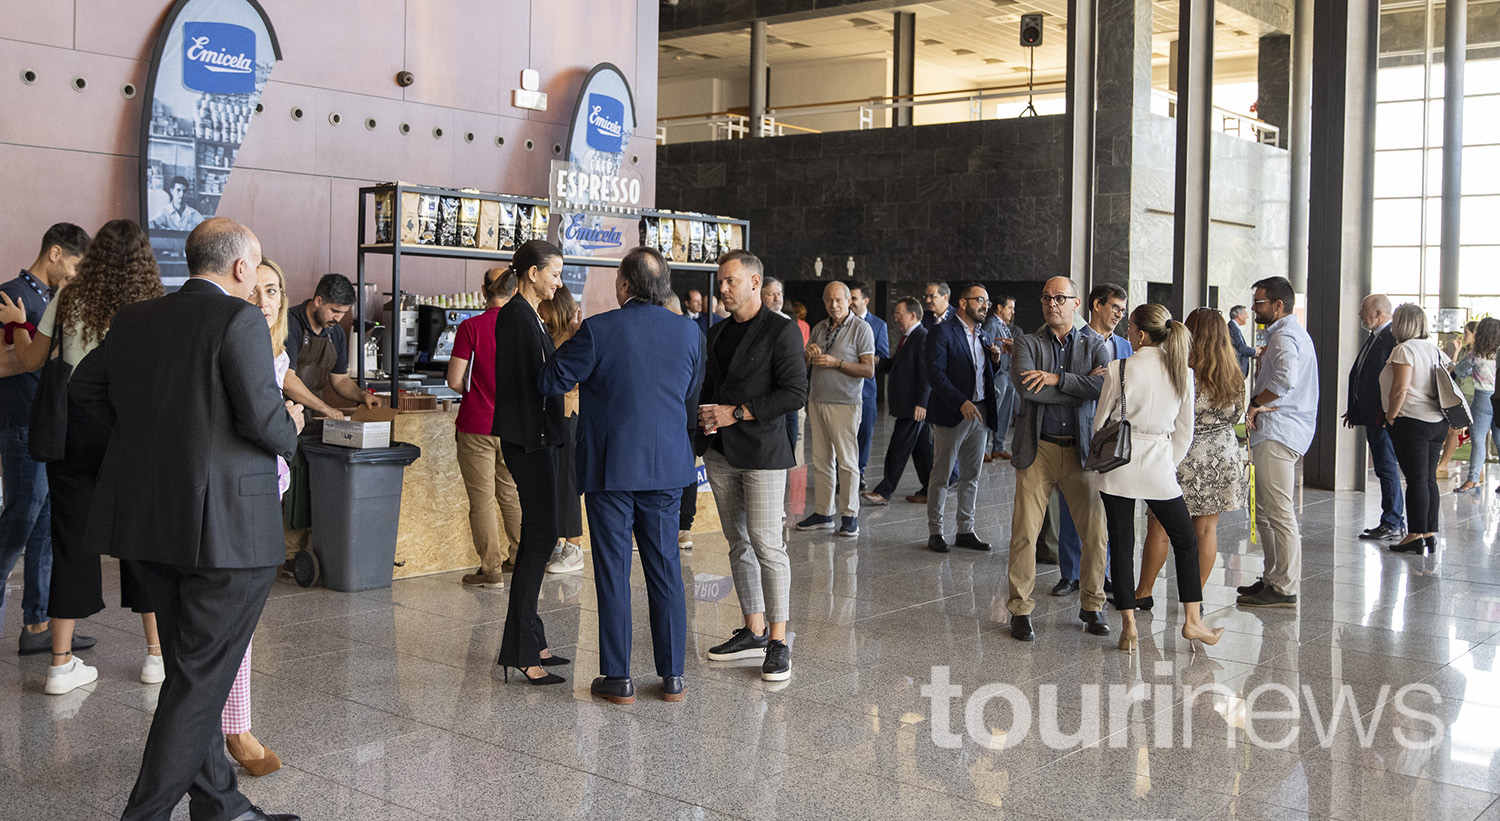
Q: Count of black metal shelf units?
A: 1